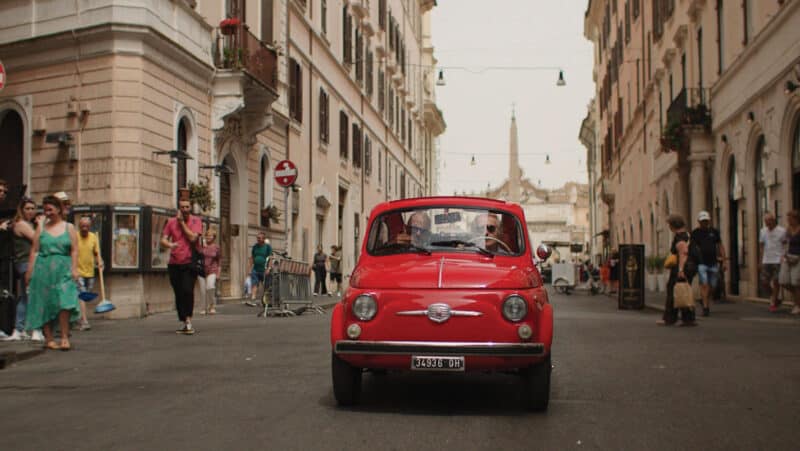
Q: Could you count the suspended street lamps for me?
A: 4